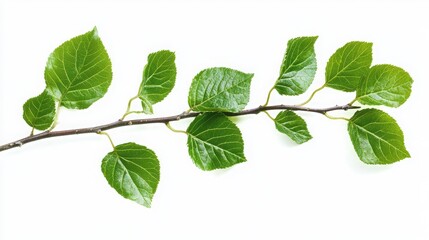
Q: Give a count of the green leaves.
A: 11